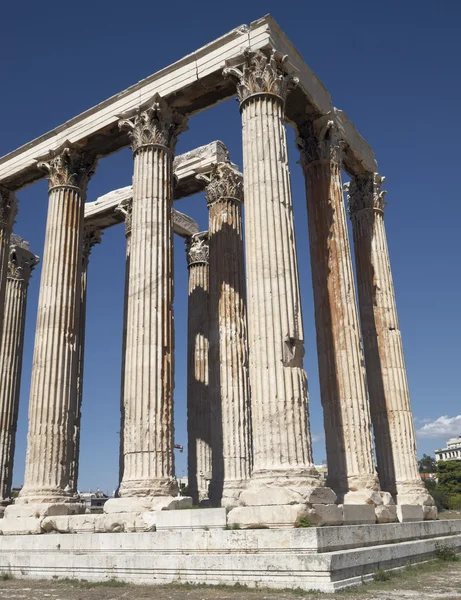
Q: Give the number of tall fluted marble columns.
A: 11